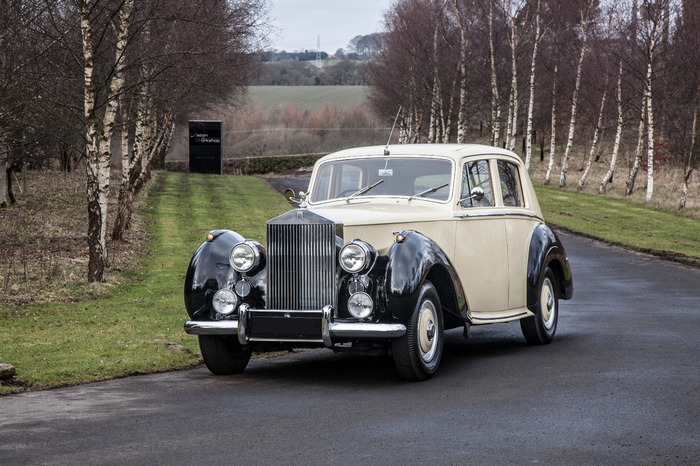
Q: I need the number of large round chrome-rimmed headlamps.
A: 2